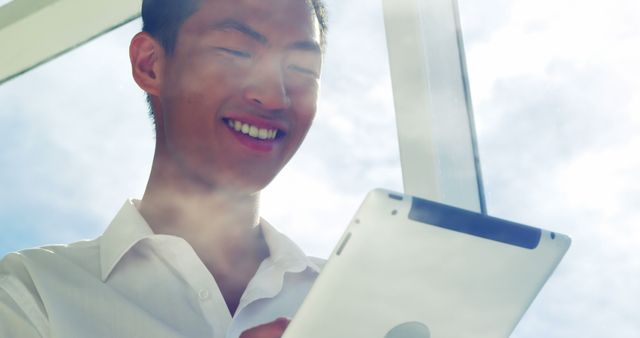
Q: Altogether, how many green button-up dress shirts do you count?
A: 0